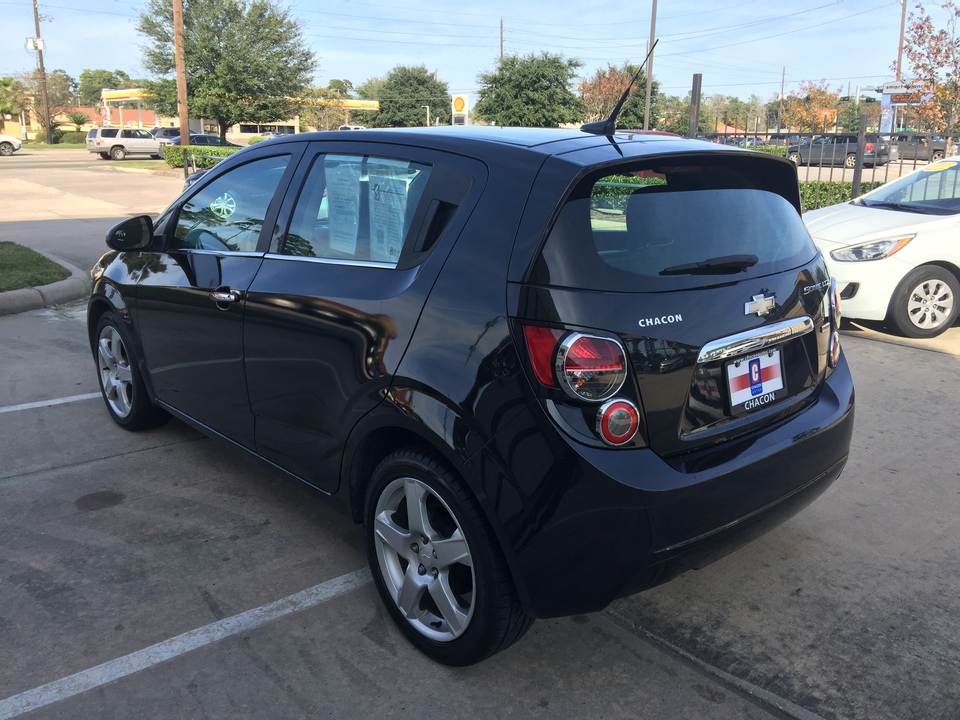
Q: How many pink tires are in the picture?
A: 0